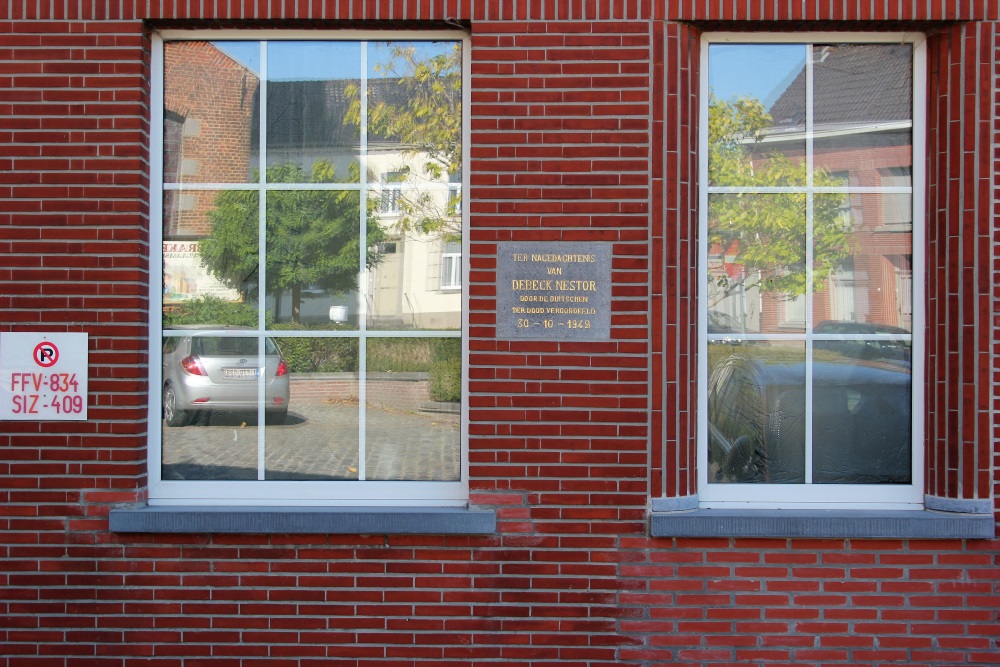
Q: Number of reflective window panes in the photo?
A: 15